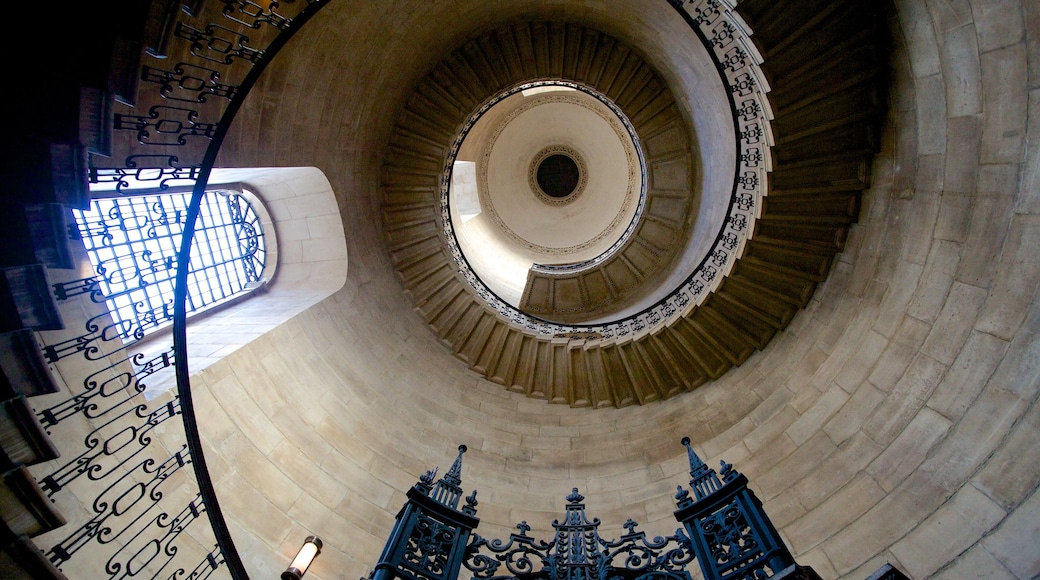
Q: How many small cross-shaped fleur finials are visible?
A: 2